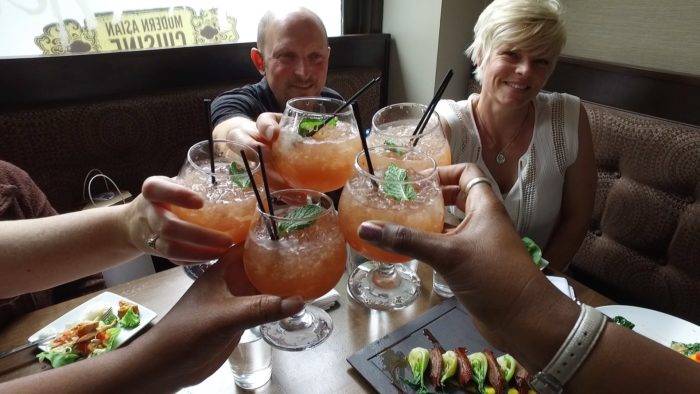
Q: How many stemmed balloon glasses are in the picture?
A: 5